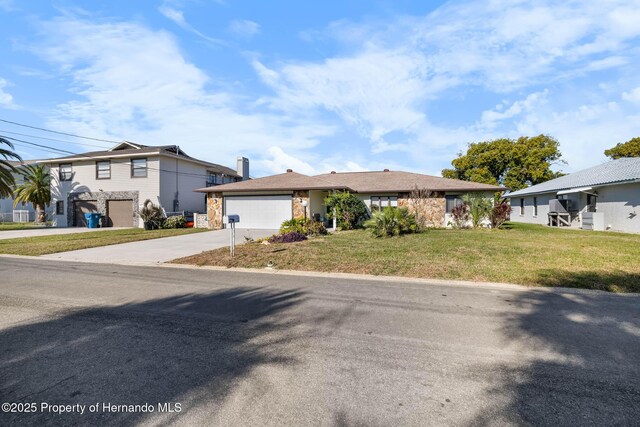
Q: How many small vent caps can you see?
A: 3